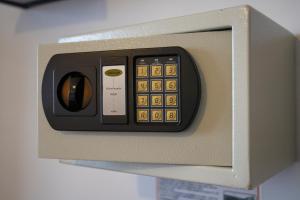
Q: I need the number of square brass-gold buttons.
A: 12